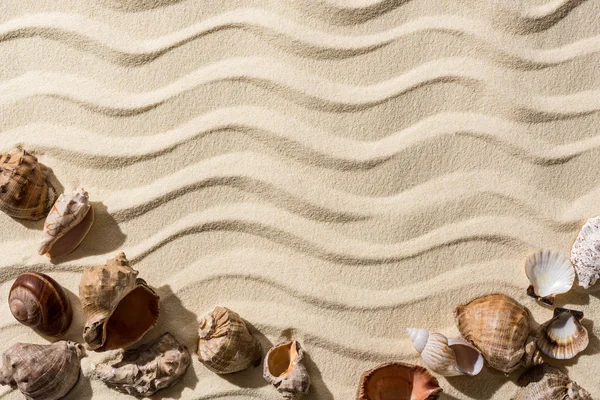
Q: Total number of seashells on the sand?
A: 15